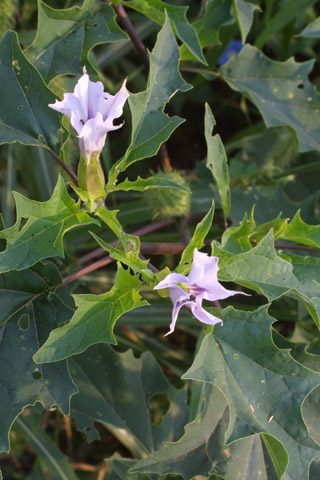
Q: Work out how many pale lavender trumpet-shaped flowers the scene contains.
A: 2